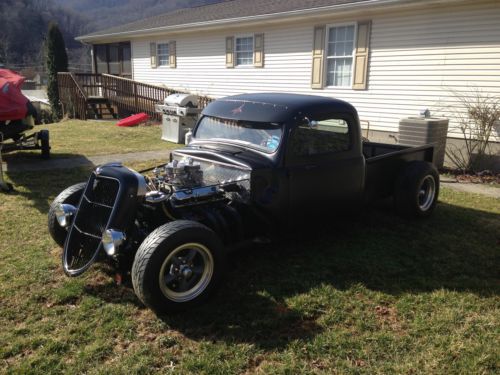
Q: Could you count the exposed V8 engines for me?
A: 1